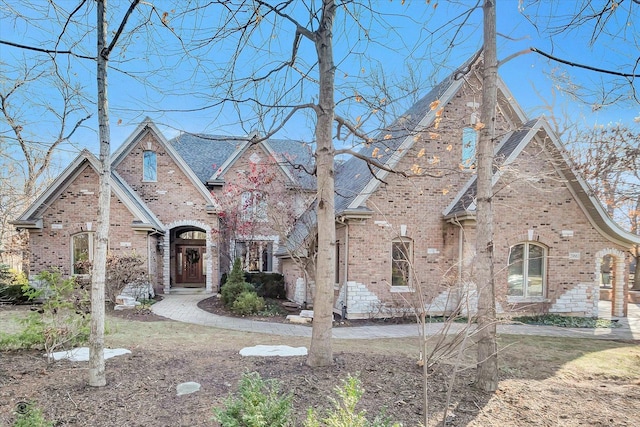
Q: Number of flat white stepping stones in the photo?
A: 3